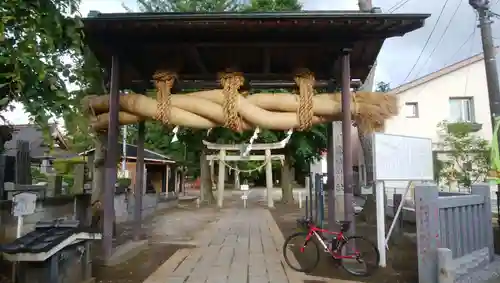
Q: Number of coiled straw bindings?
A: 3